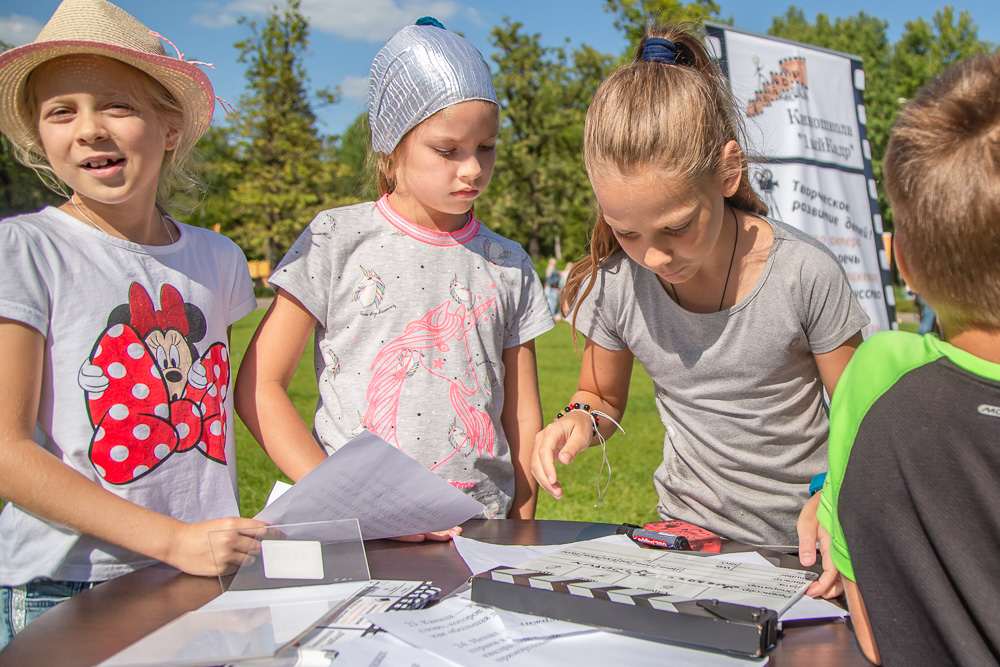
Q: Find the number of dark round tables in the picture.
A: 1